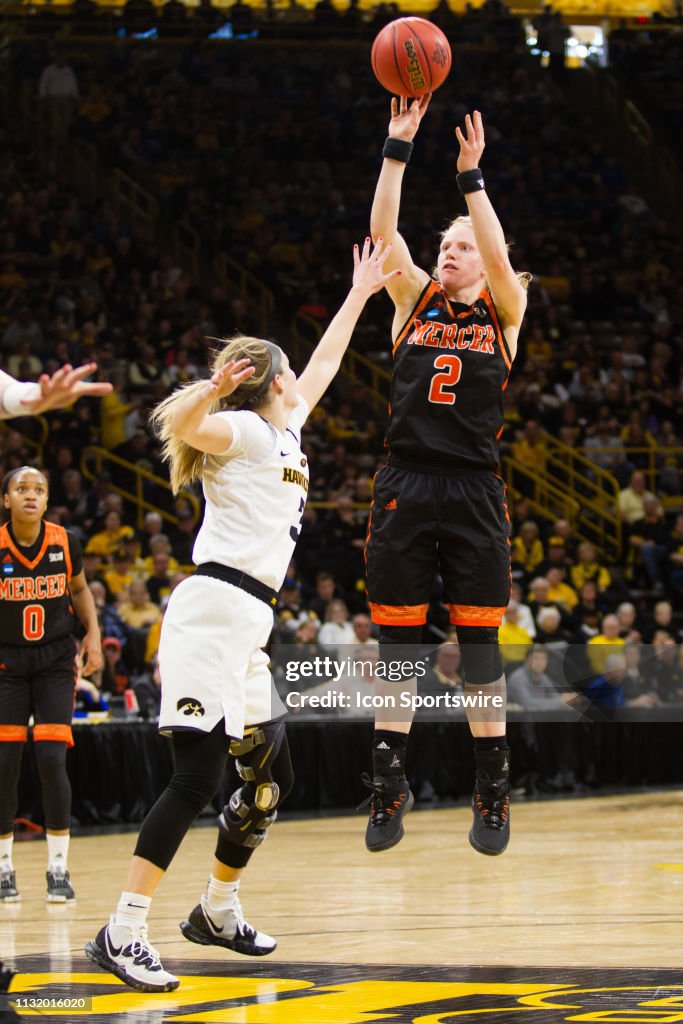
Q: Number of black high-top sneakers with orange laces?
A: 2